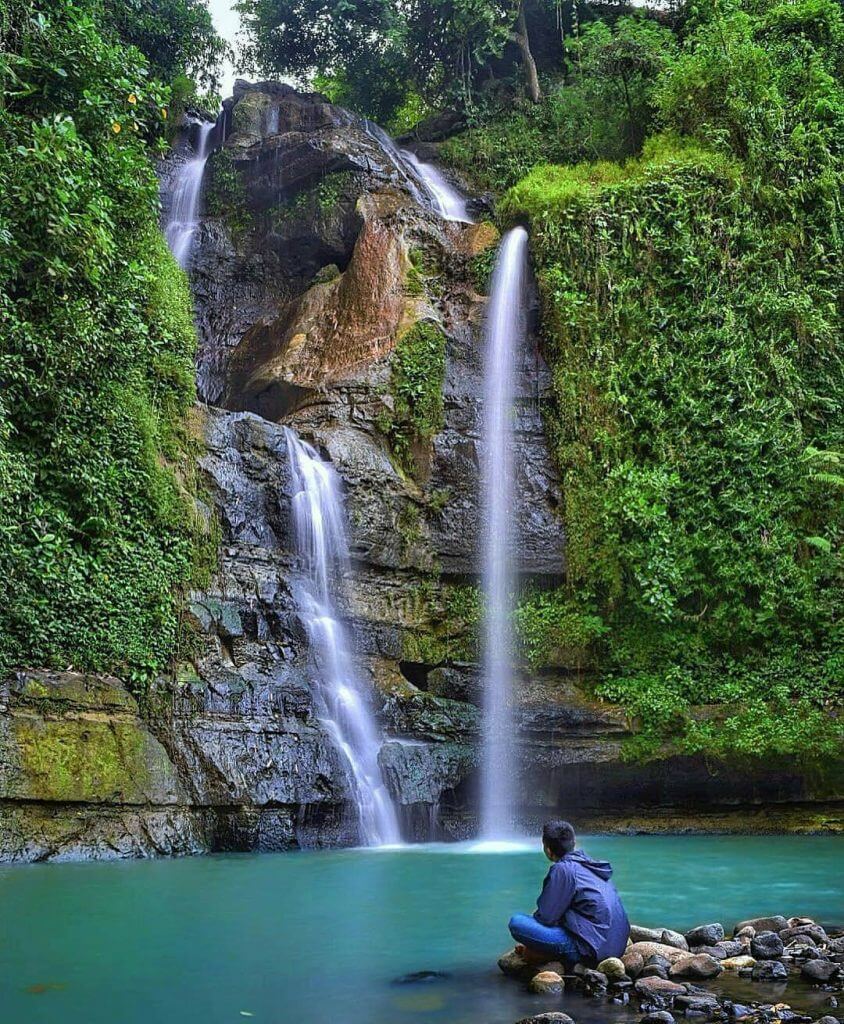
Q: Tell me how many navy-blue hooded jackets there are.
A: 1